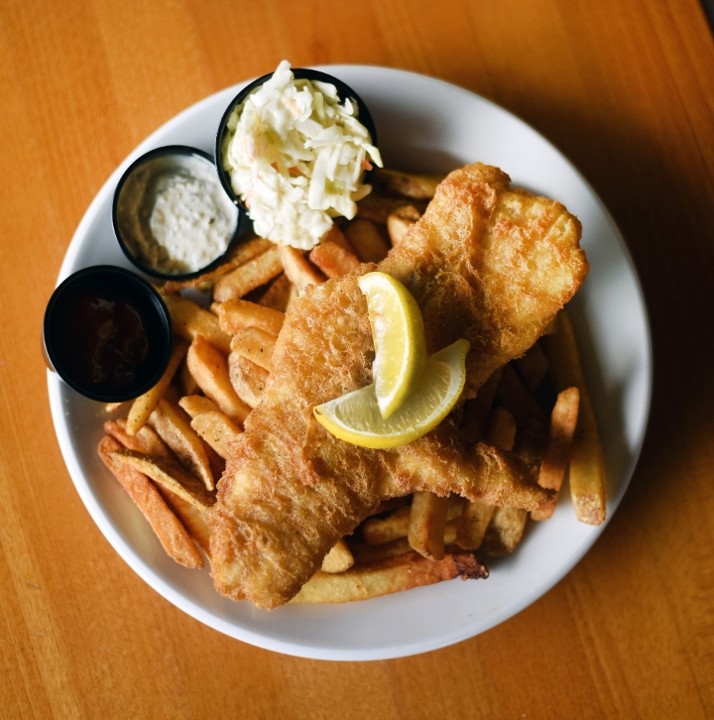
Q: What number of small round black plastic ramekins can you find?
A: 3